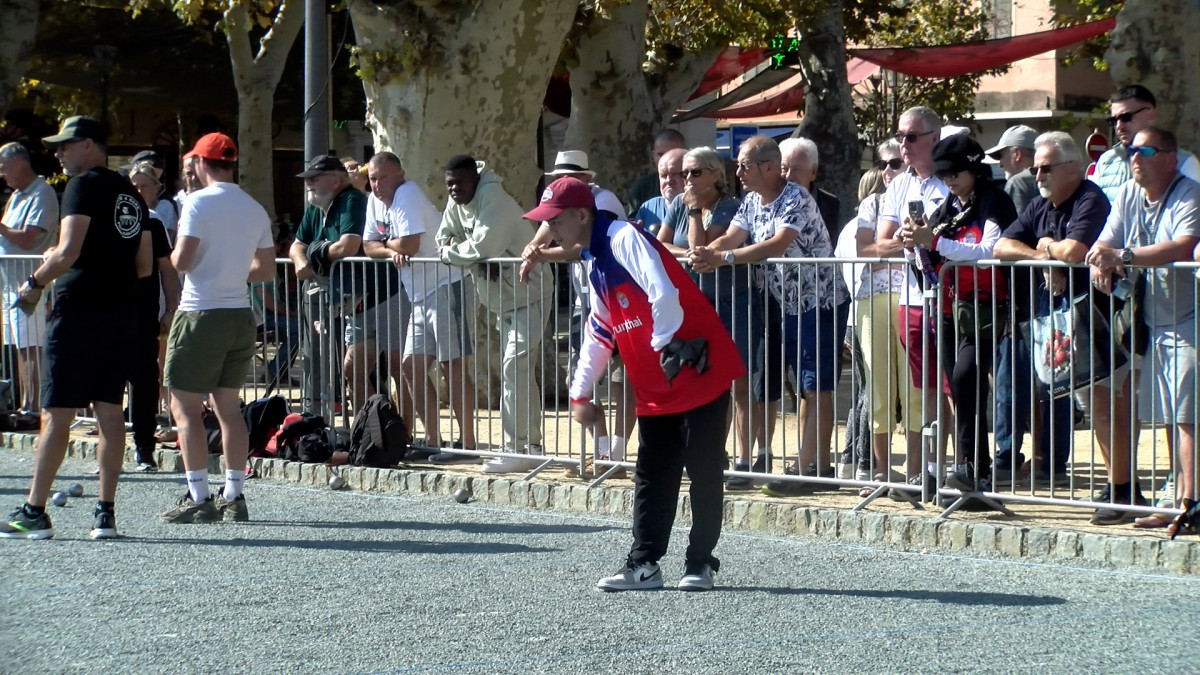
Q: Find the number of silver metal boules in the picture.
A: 4